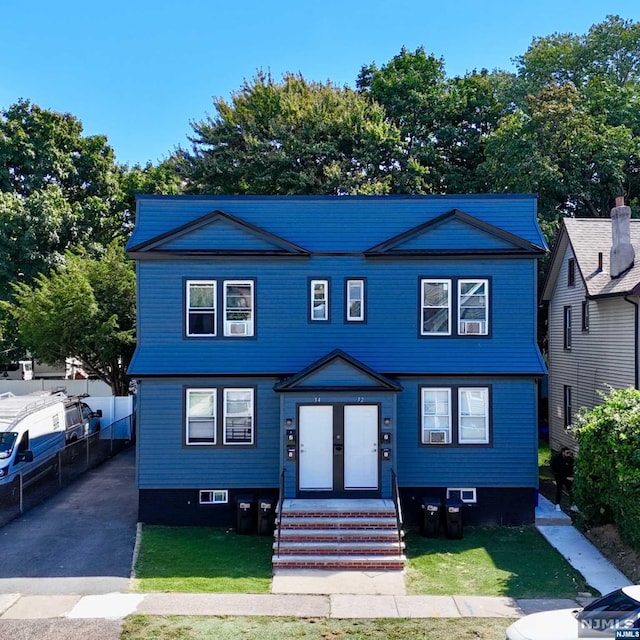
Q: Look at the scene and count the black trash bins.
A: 4